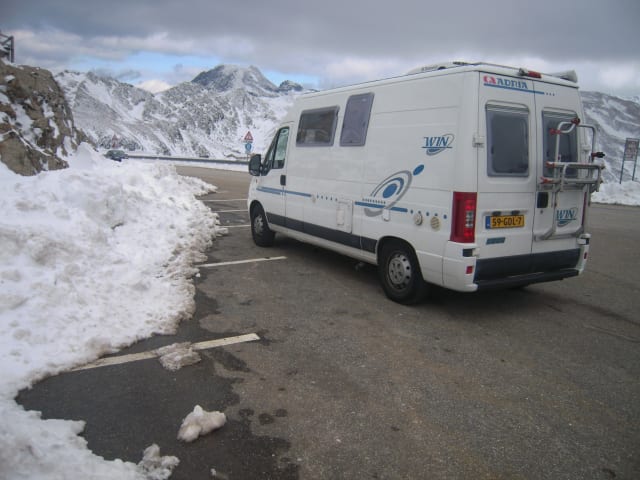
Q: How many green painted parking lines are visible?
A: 0